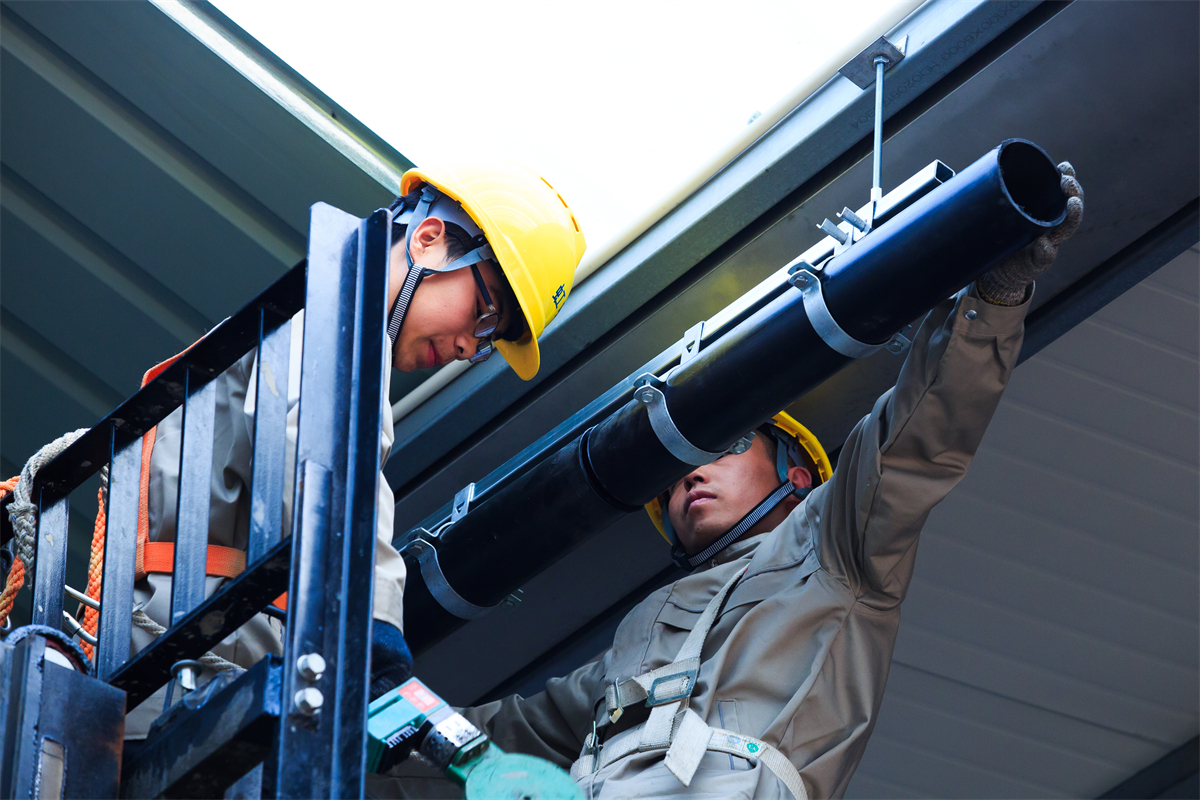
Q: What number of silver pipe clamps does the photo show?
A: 3